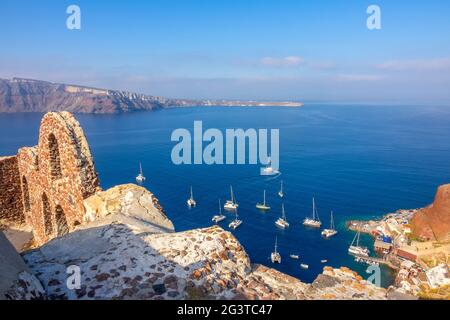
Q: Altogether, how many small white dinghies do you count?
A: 3